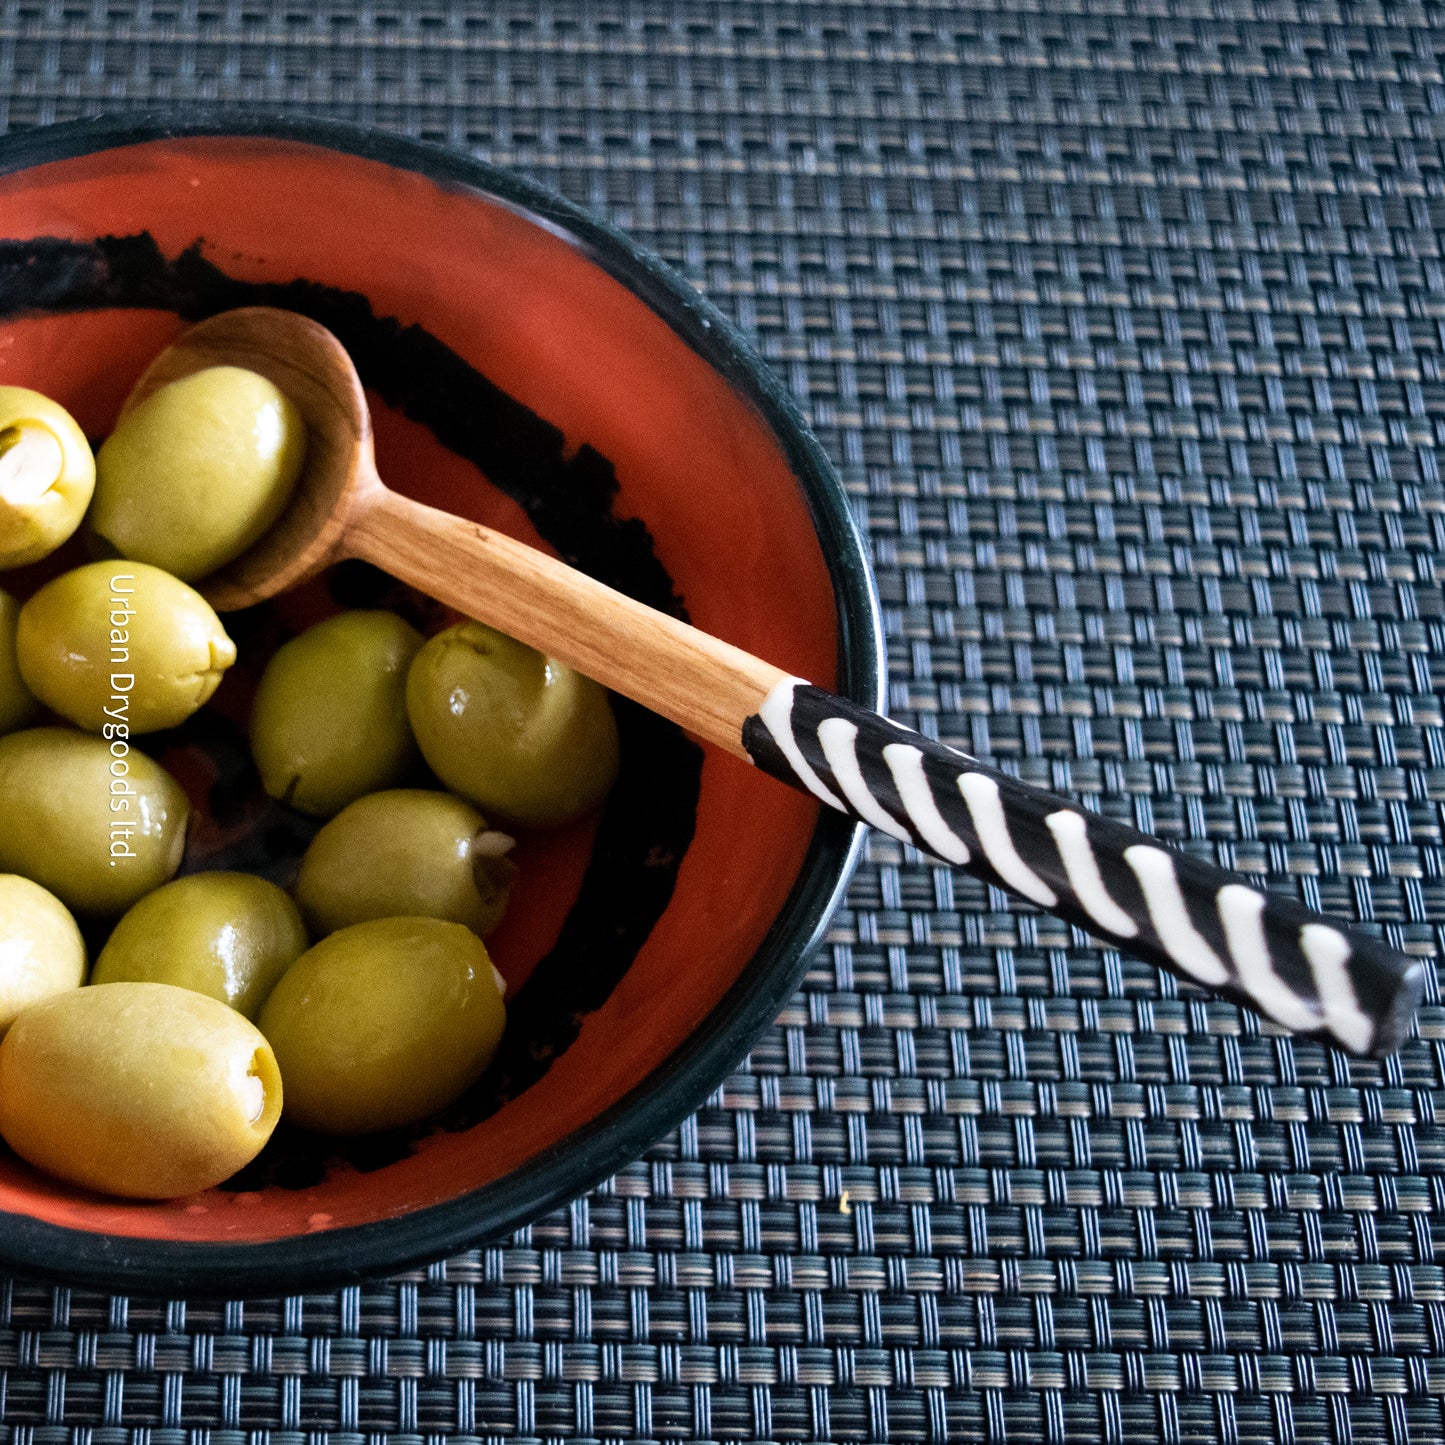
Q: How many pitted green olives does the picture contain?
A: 12